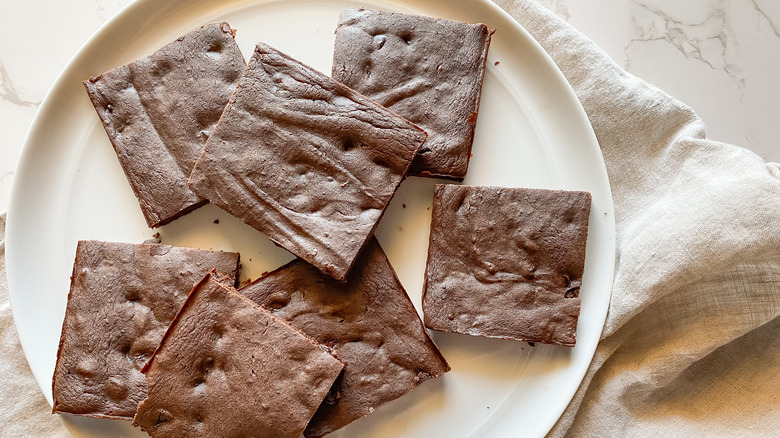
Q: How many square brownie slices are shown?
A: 7